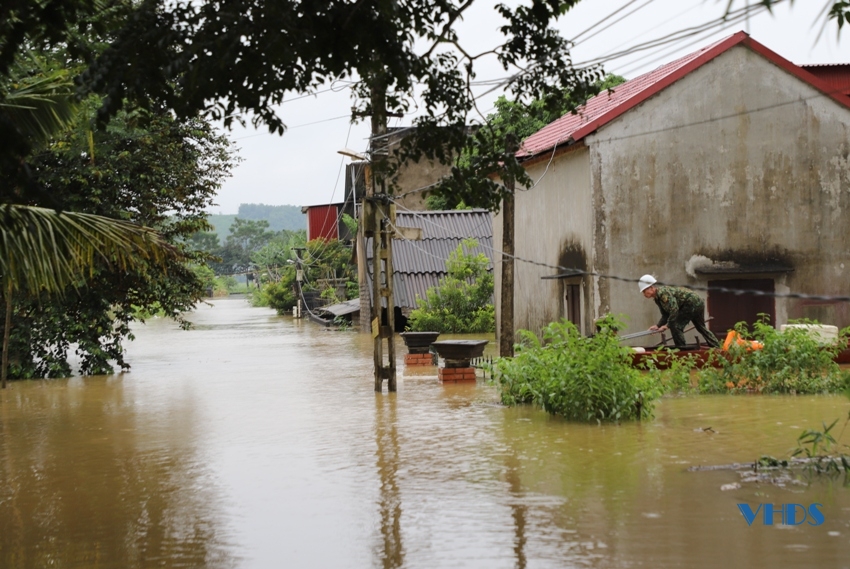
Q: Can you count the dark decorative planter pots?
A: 2